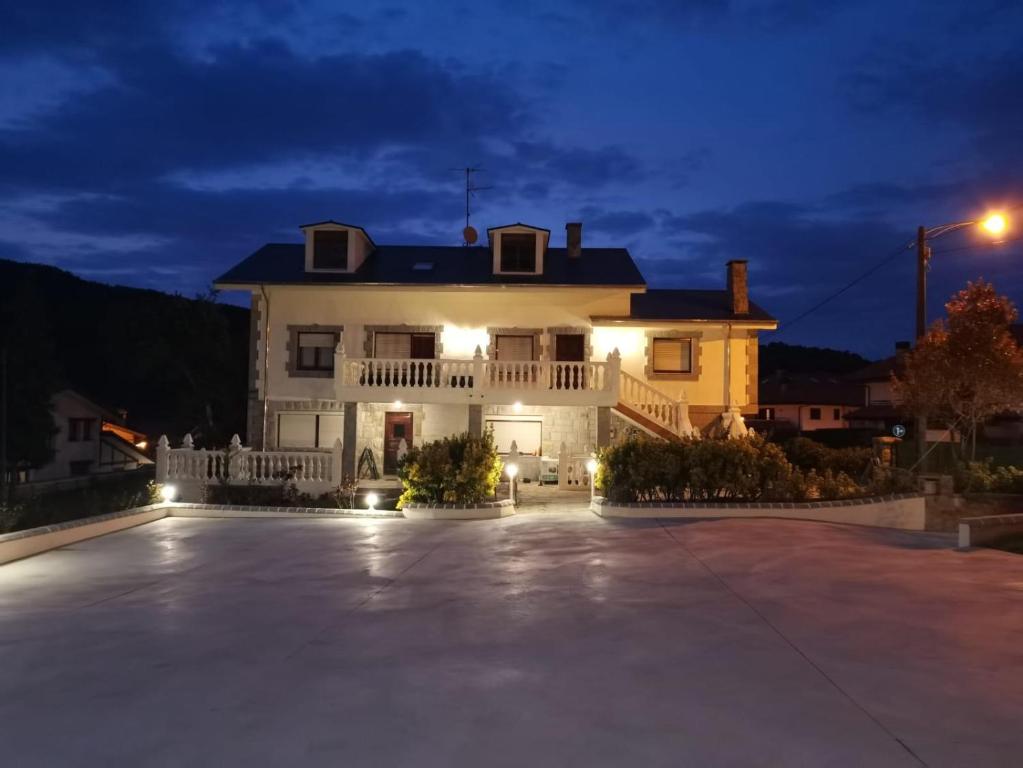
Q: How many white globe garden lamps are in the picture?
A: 4